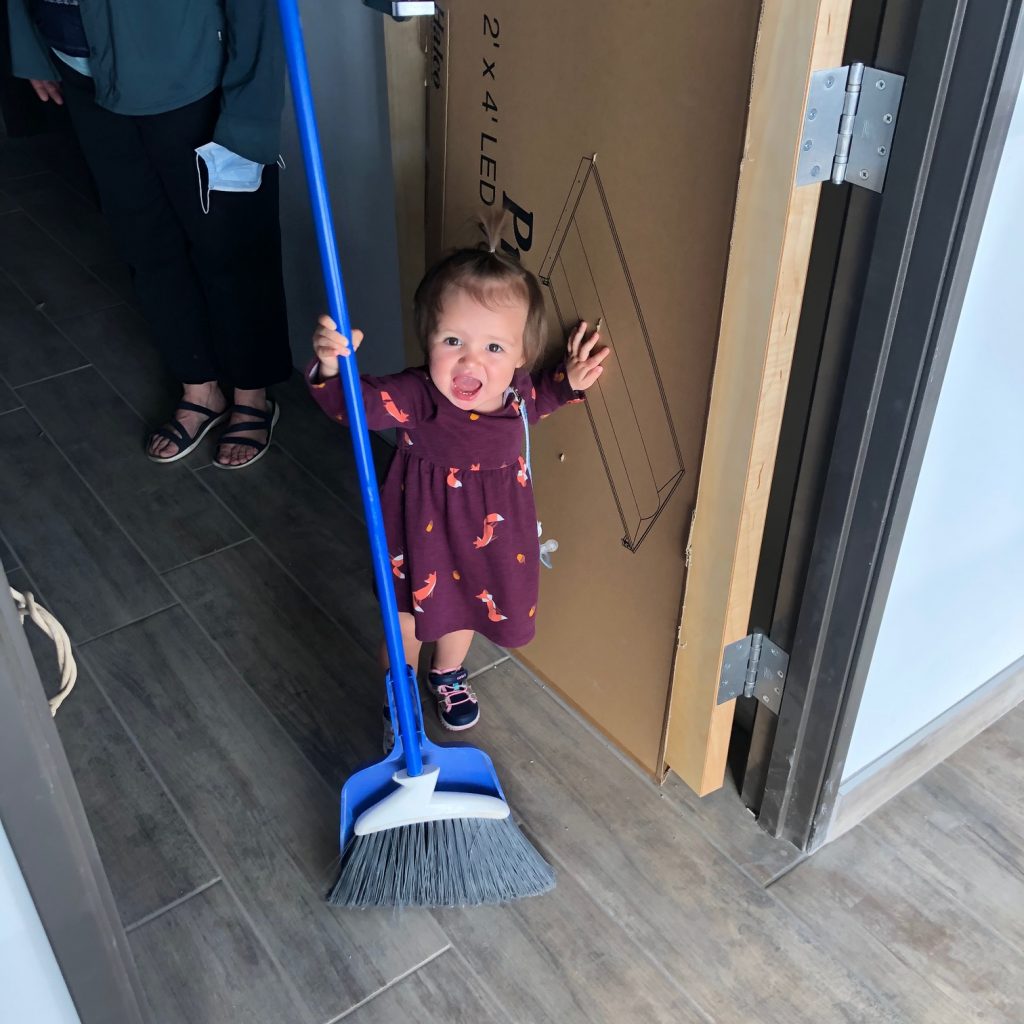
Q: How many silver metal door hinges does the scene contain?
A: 2